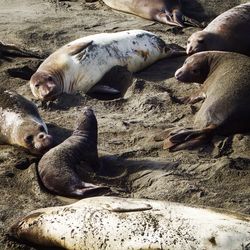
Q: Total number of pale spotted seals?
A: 2